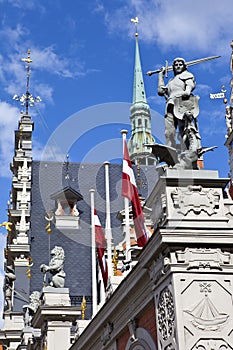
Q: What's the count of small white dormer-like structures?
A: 1